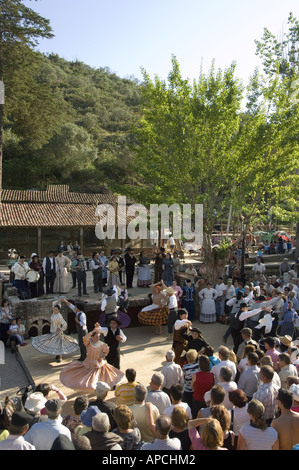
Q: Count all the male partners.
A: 8